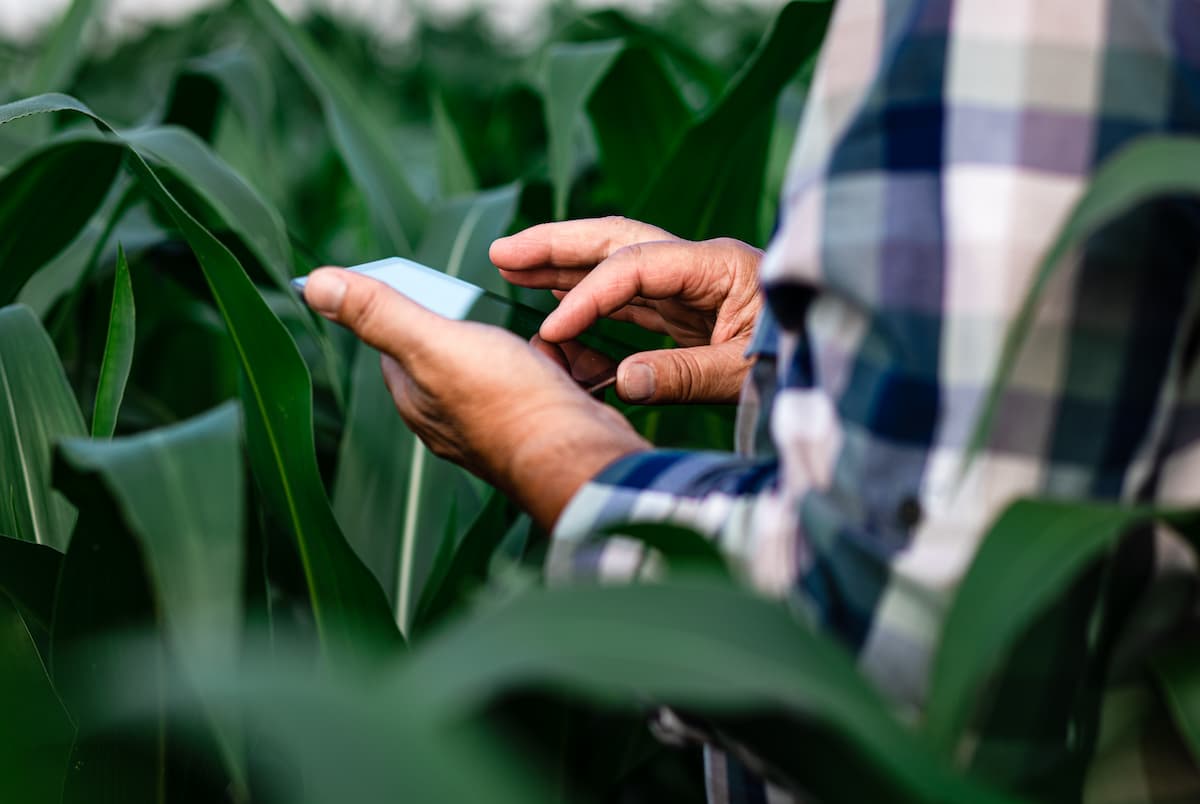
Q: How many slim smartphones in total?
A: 1